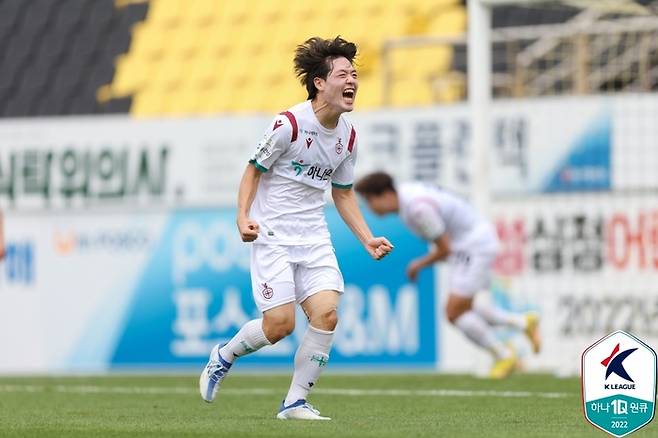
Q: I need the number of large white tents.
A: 0